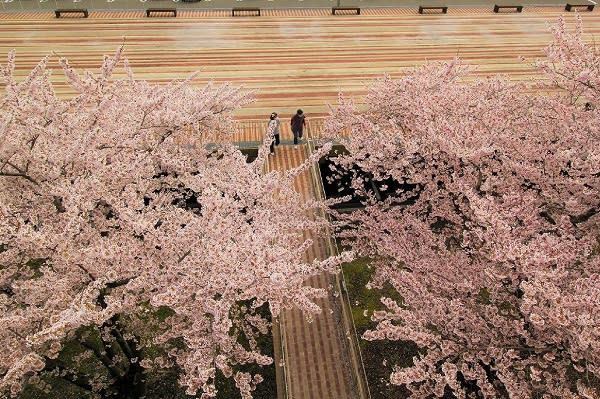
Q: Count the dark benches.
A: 7